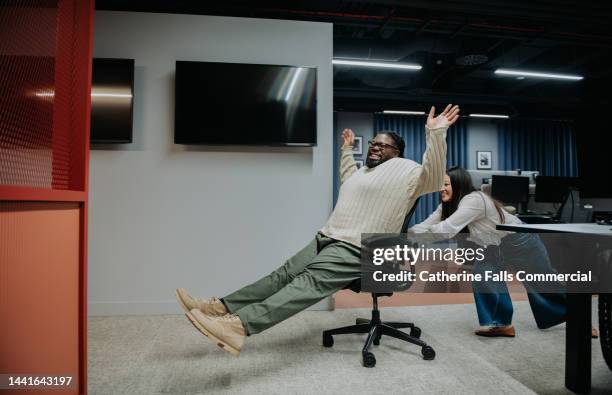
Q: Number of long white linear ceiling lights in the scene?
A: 4